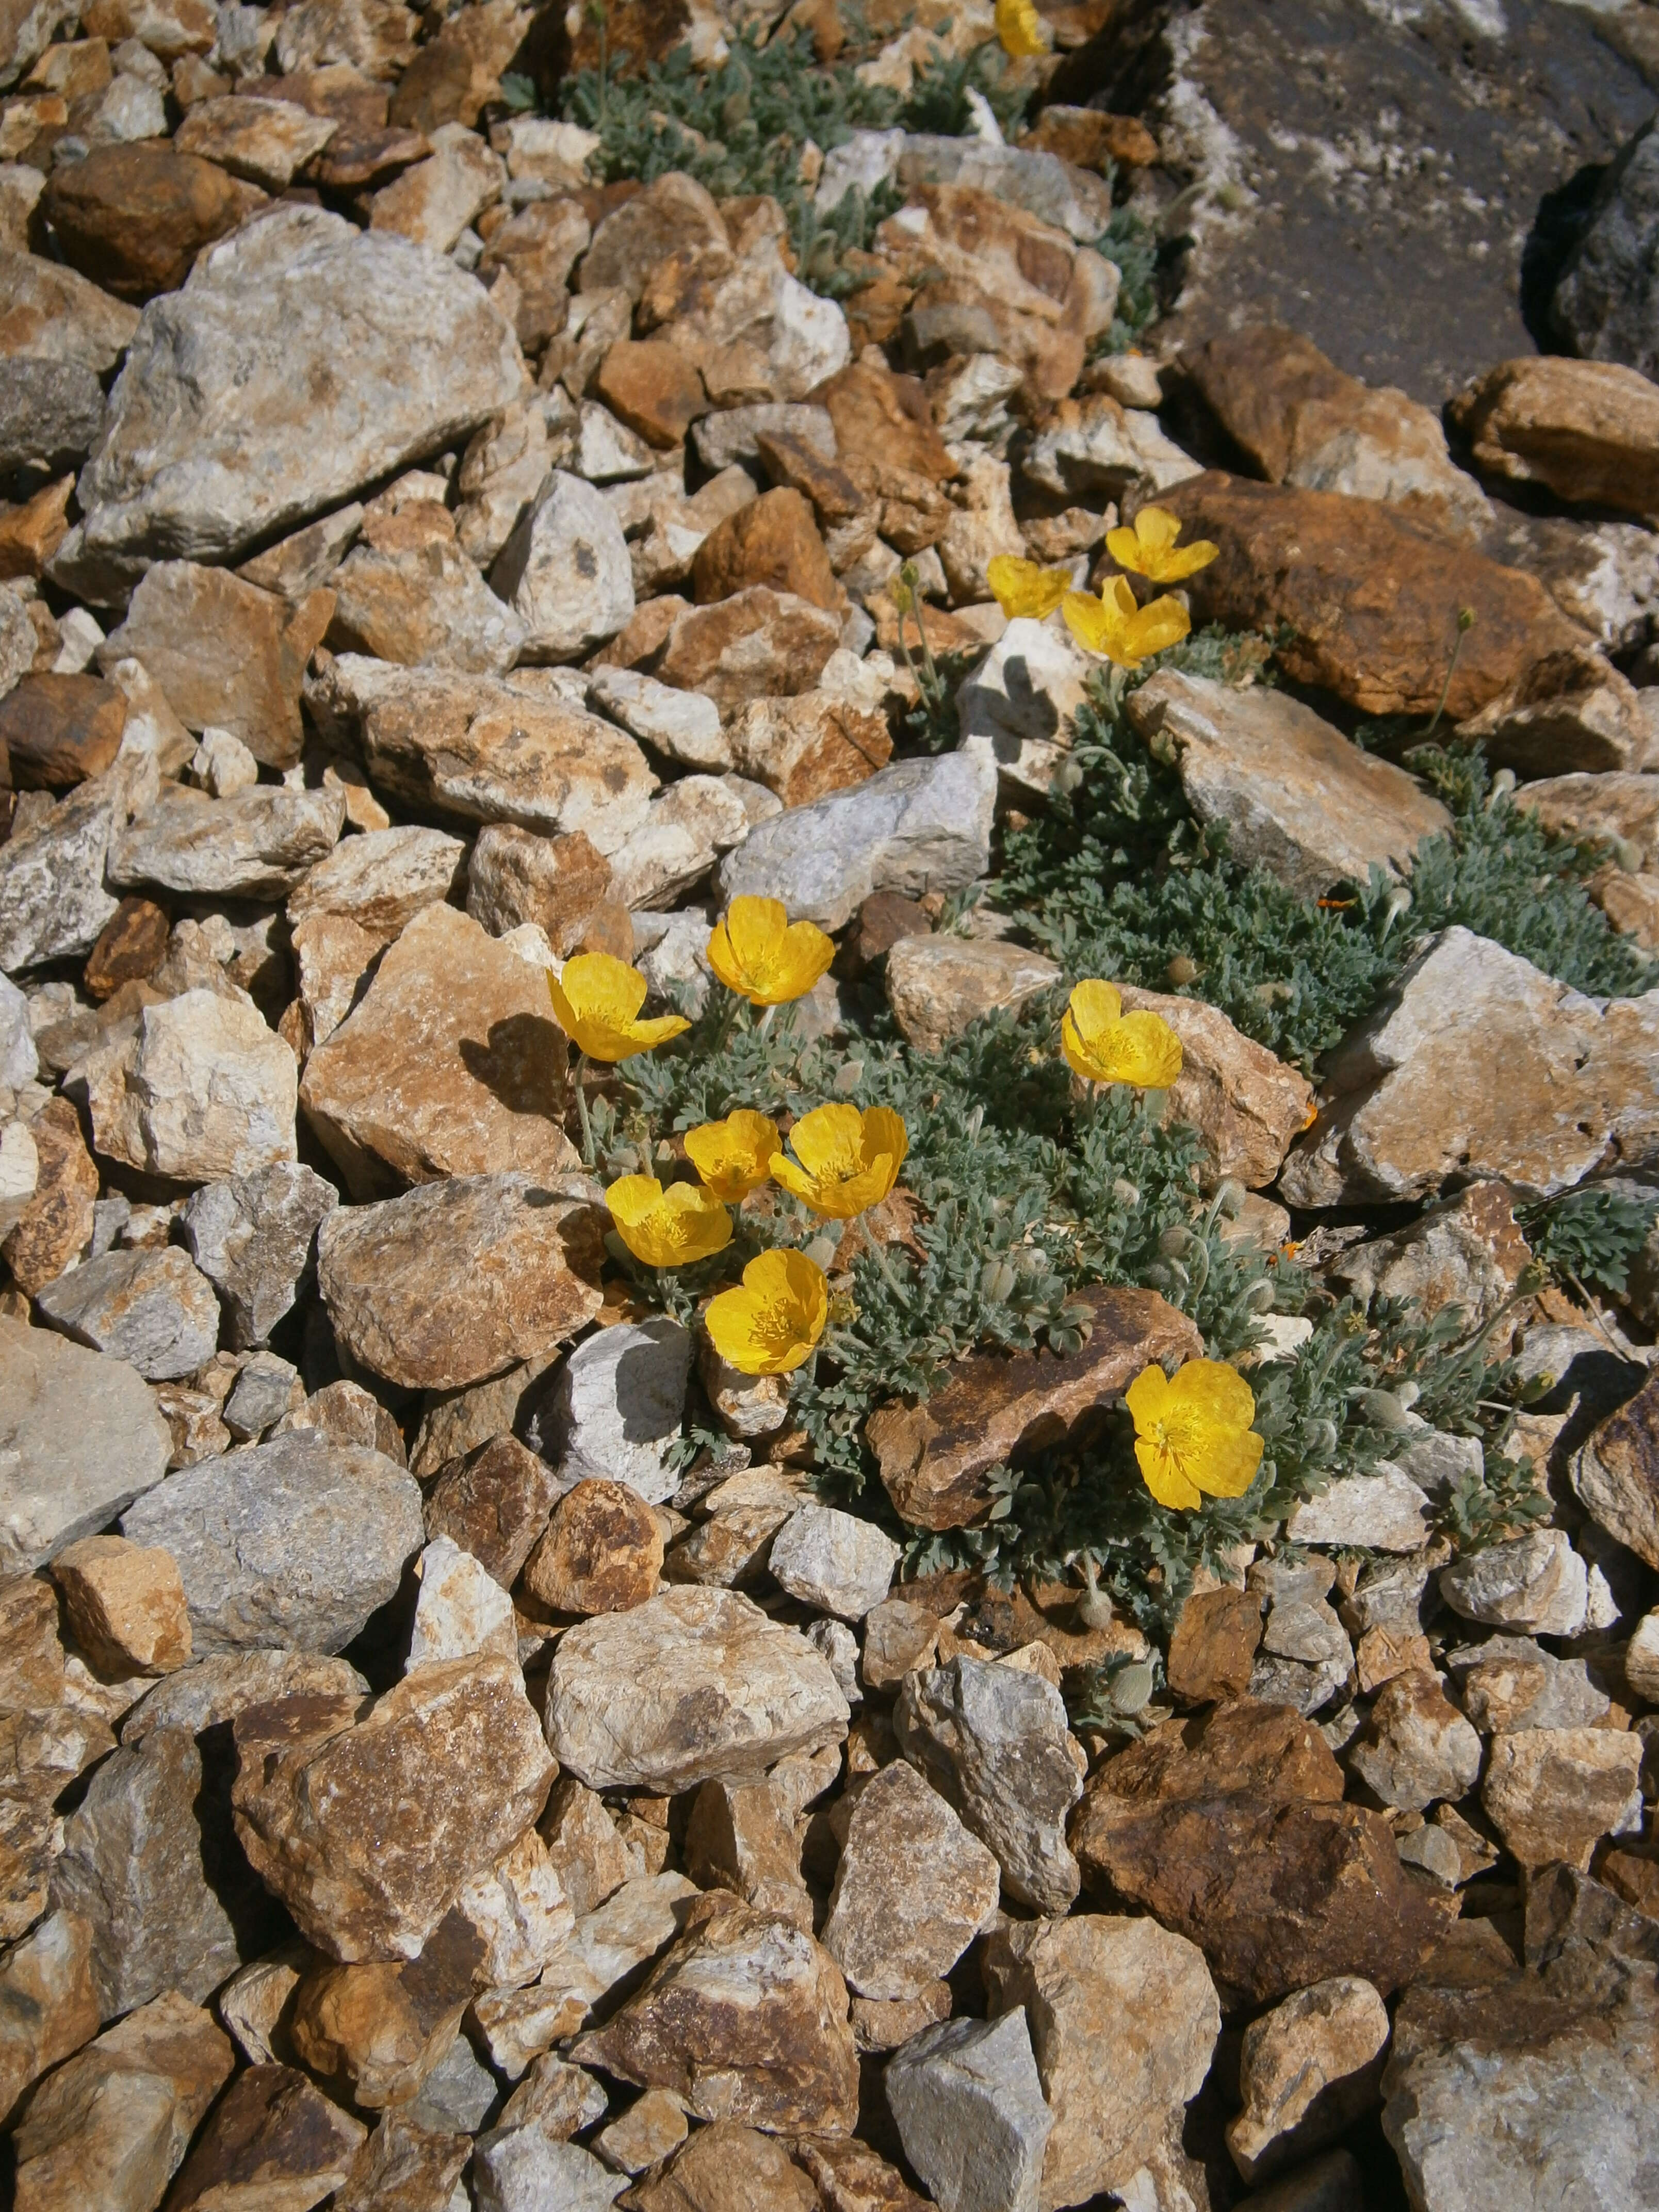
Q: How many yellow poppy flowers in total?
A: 12